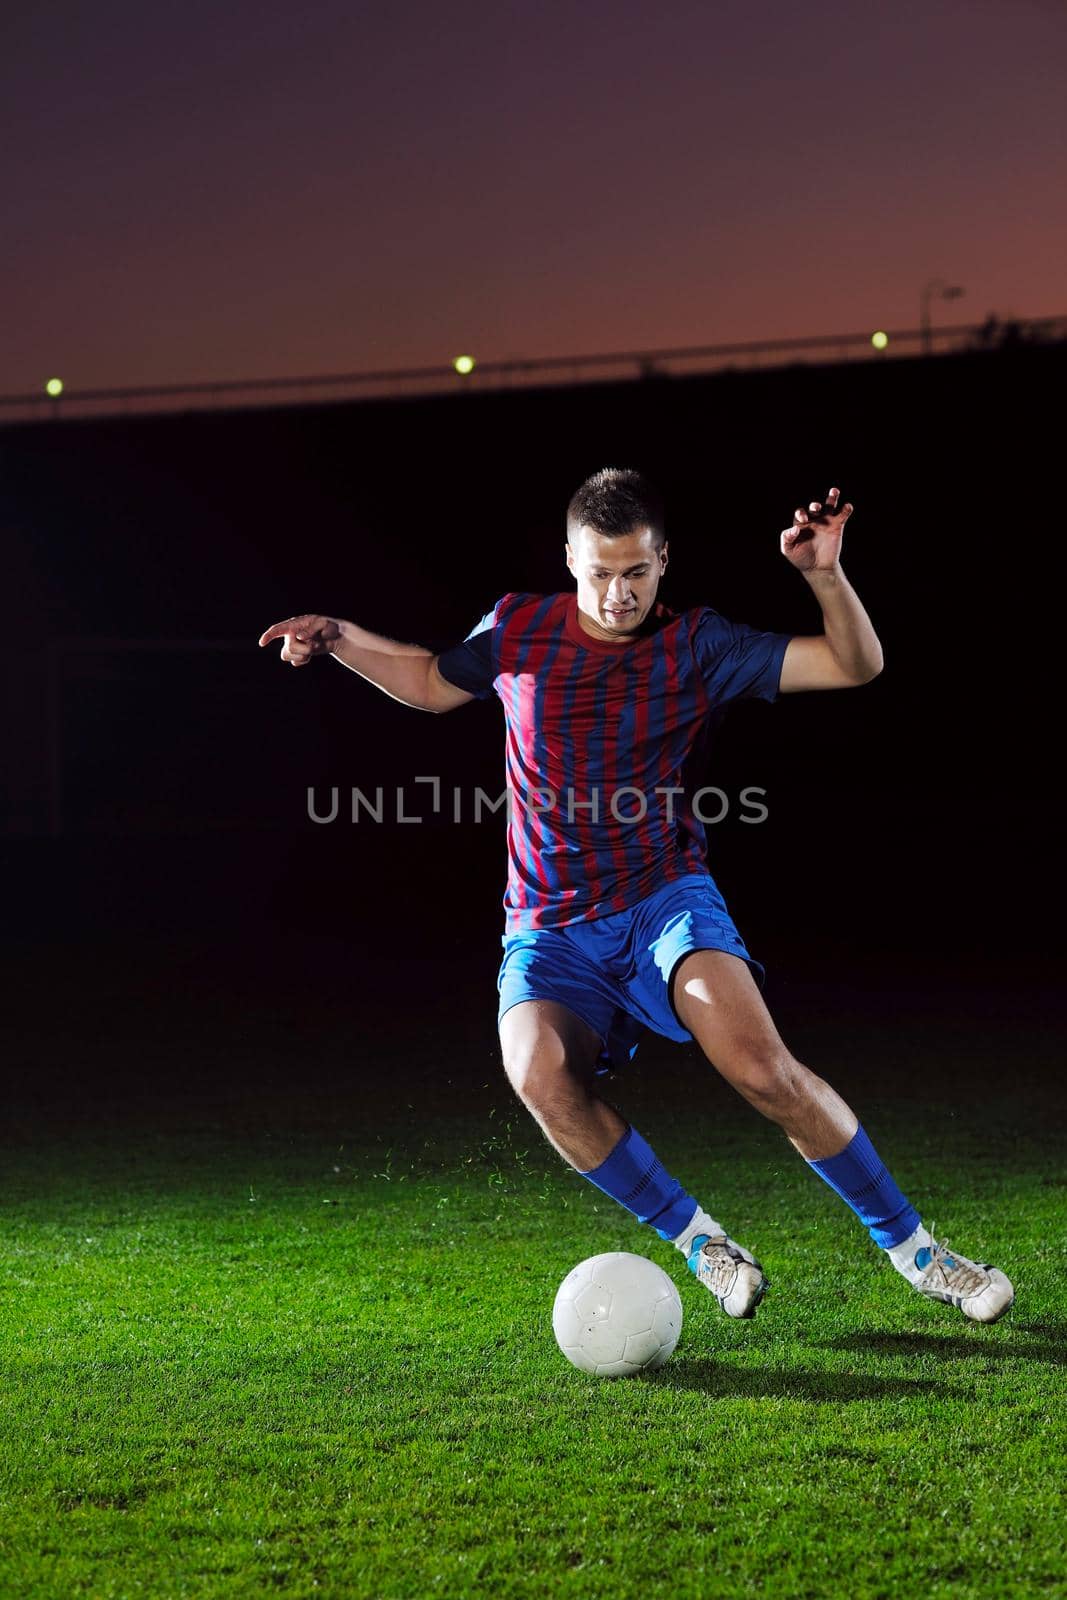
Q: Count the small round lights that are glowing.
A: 3